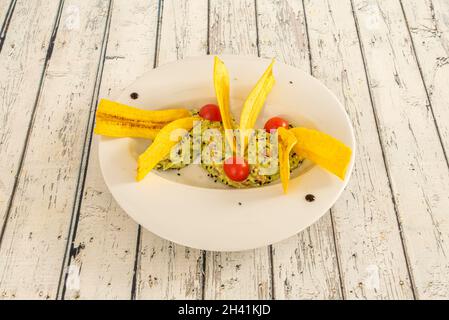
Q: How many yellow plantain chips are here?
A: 6